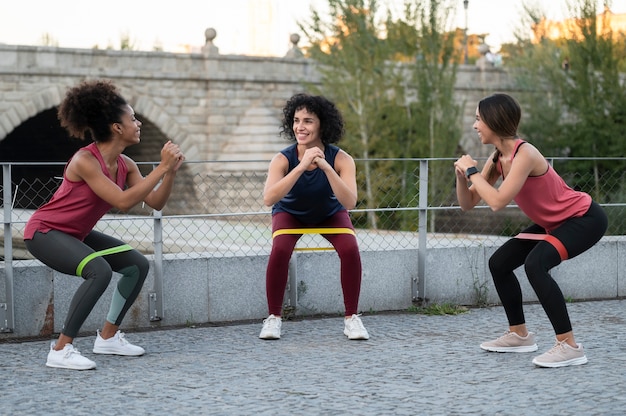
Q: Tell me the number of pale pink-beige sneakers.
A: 2